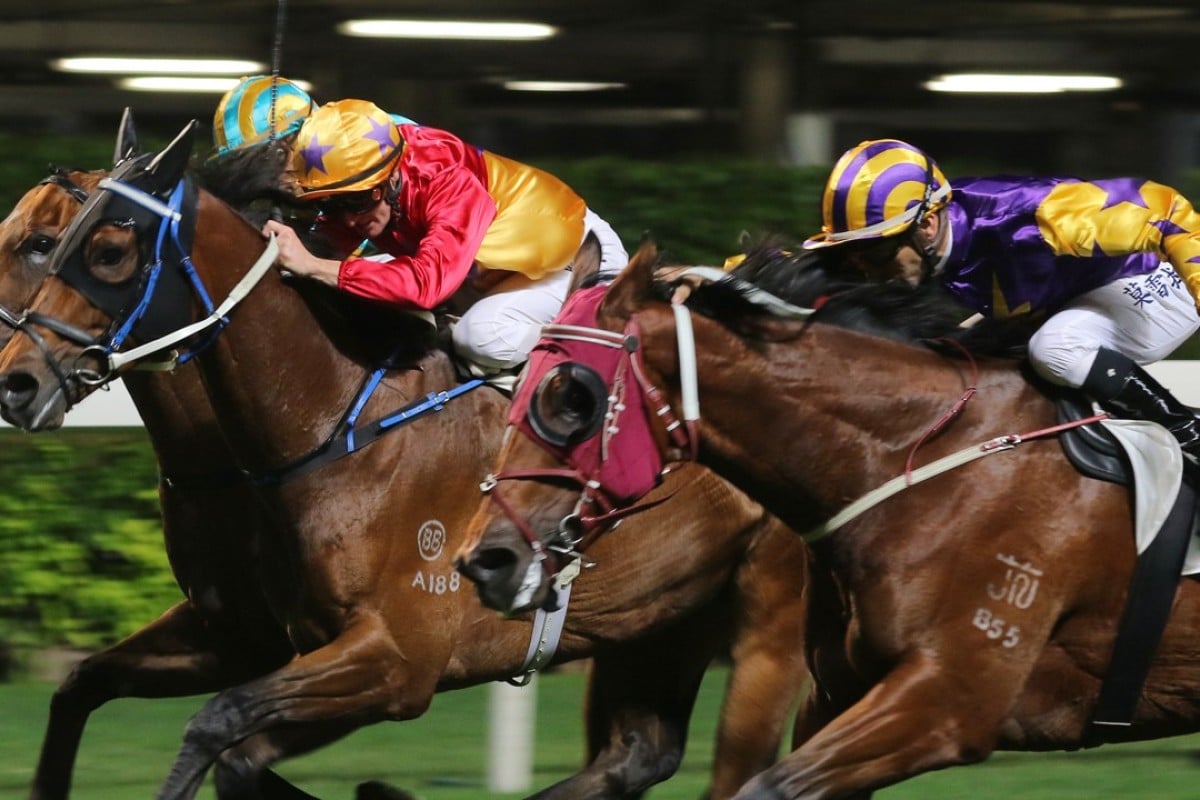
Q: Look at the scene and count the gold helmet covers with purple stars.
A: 1